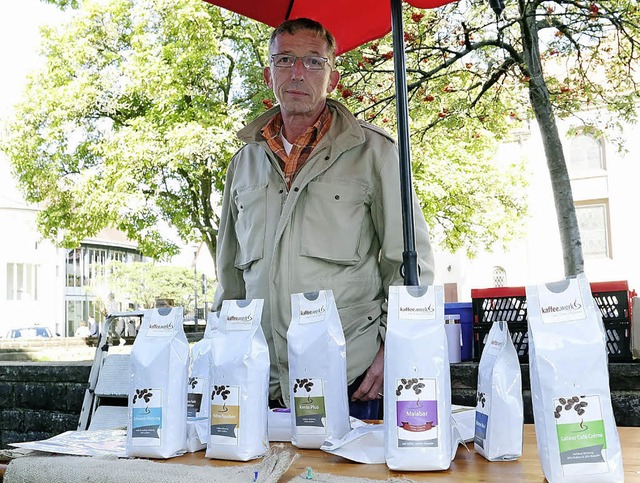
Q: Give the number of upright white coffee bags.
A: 7